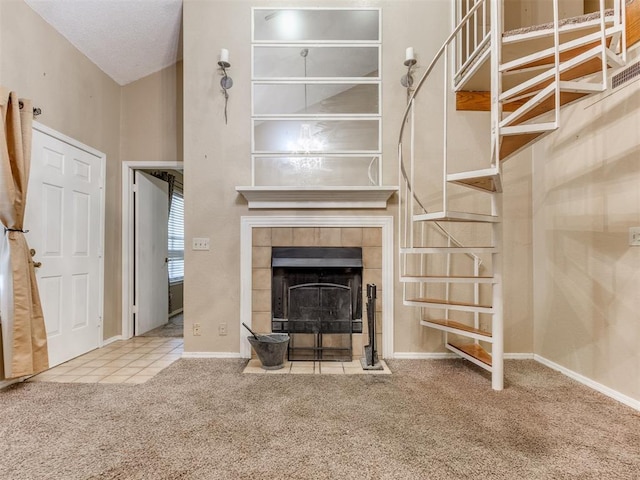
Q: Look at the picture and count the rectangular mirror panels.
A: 5